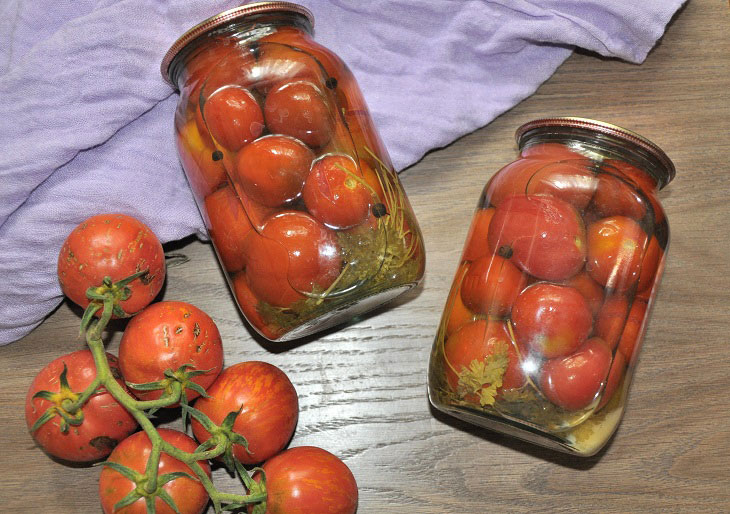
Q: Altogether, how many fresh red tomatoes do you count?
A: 6